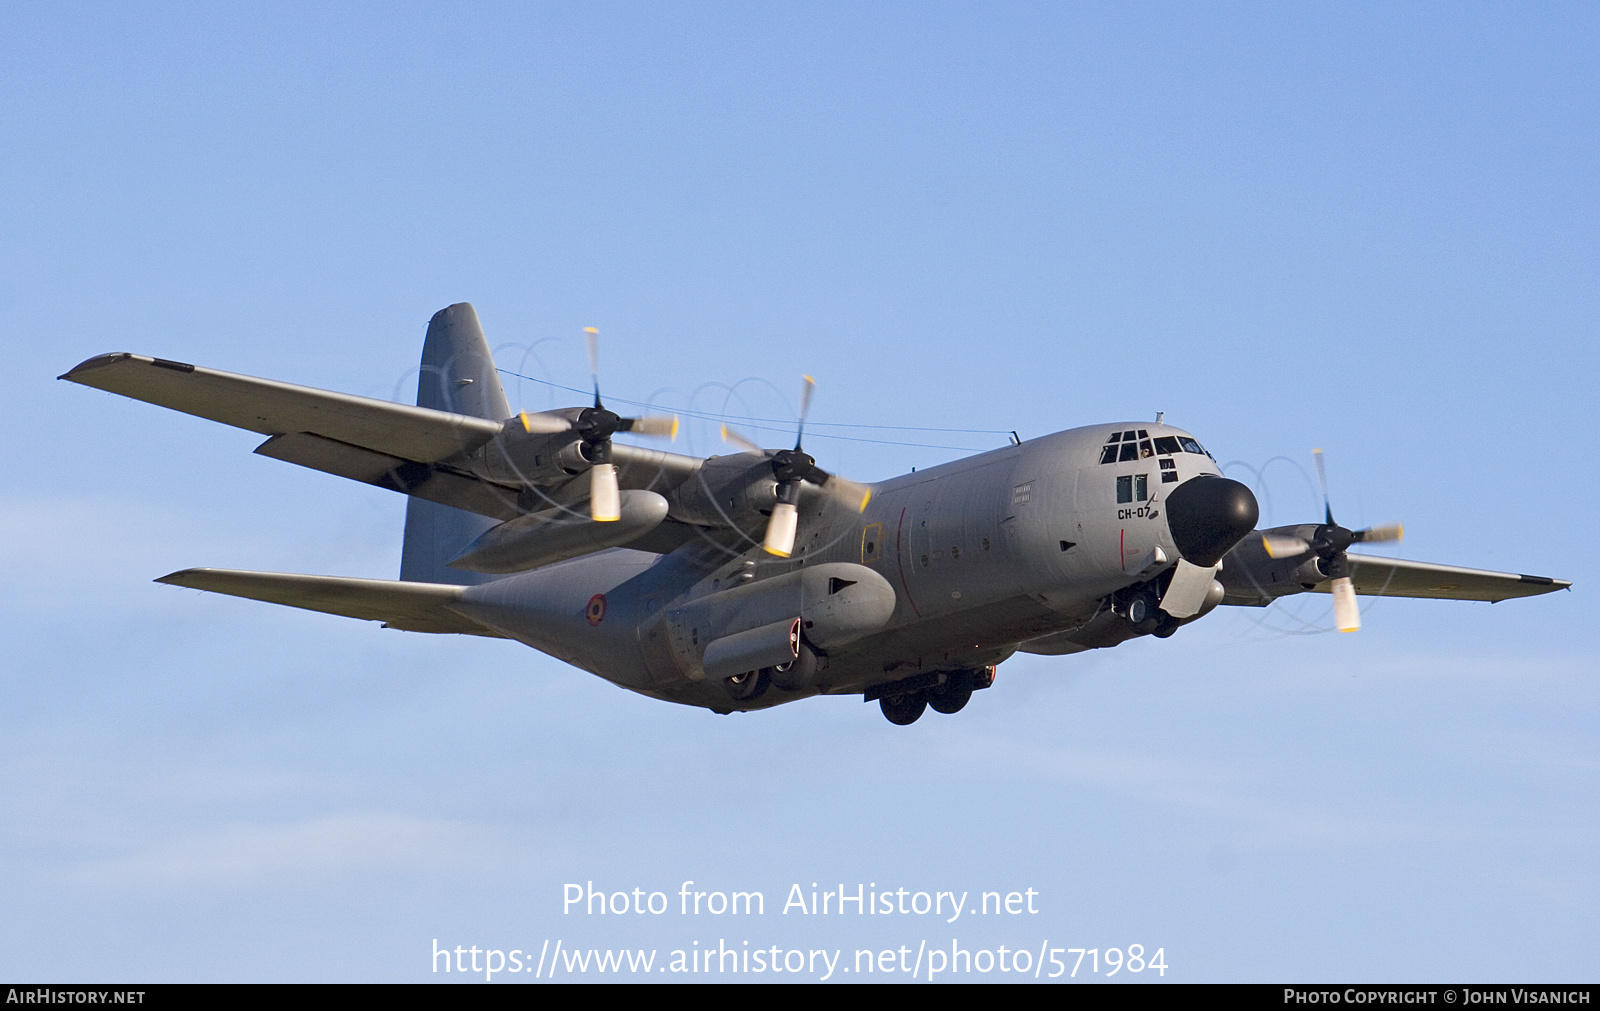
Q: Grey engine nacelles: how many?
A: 3